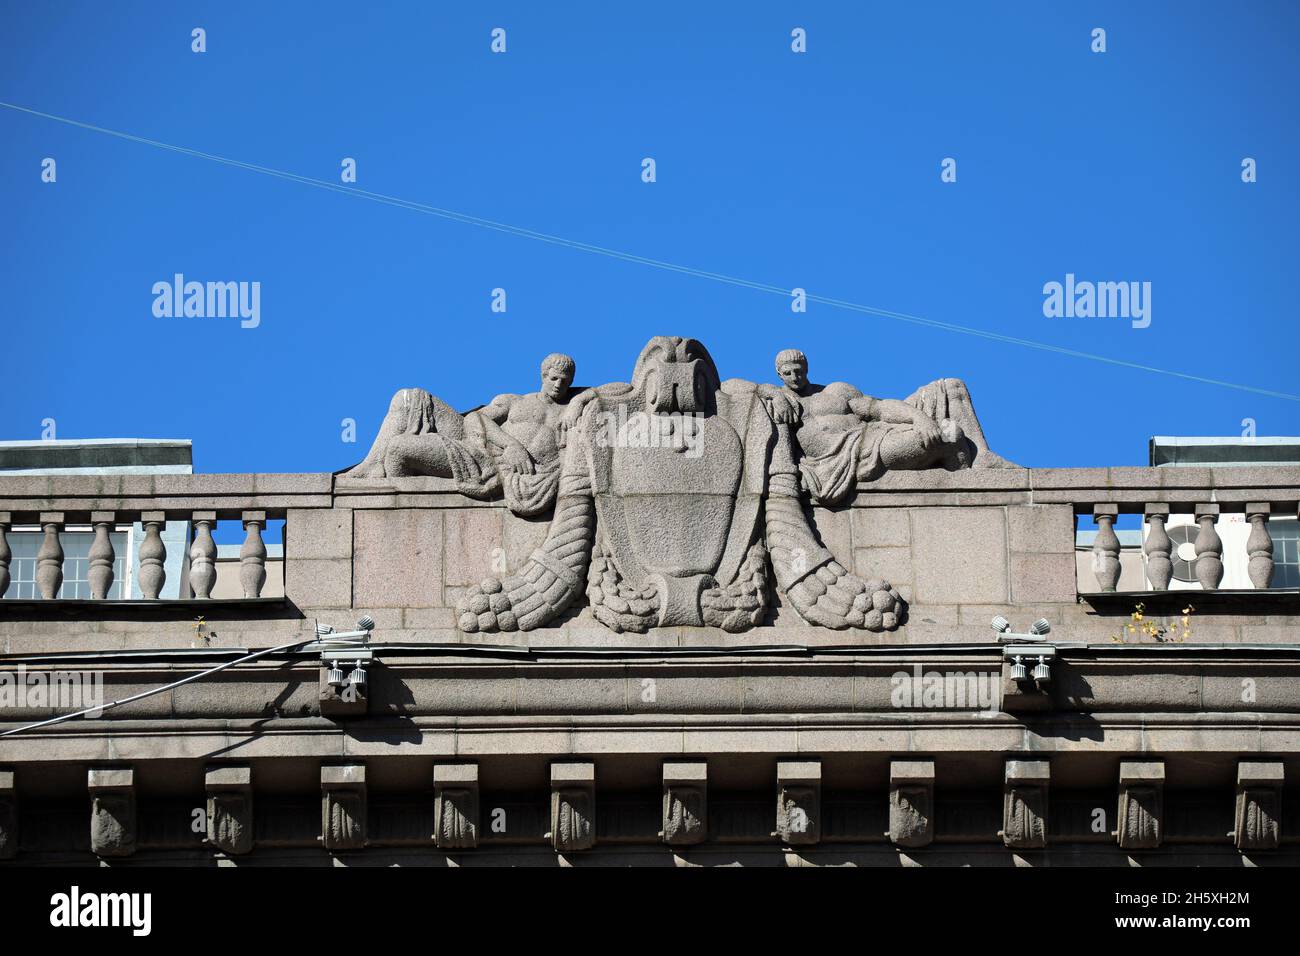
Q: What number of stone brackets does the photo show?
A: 12